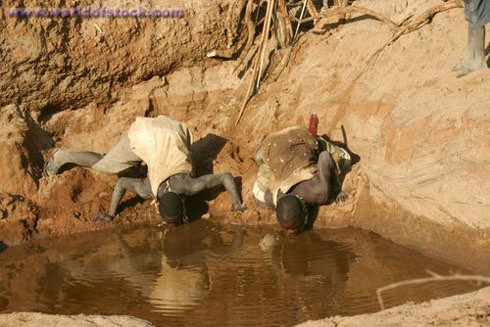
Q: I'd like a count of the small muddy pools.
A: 1